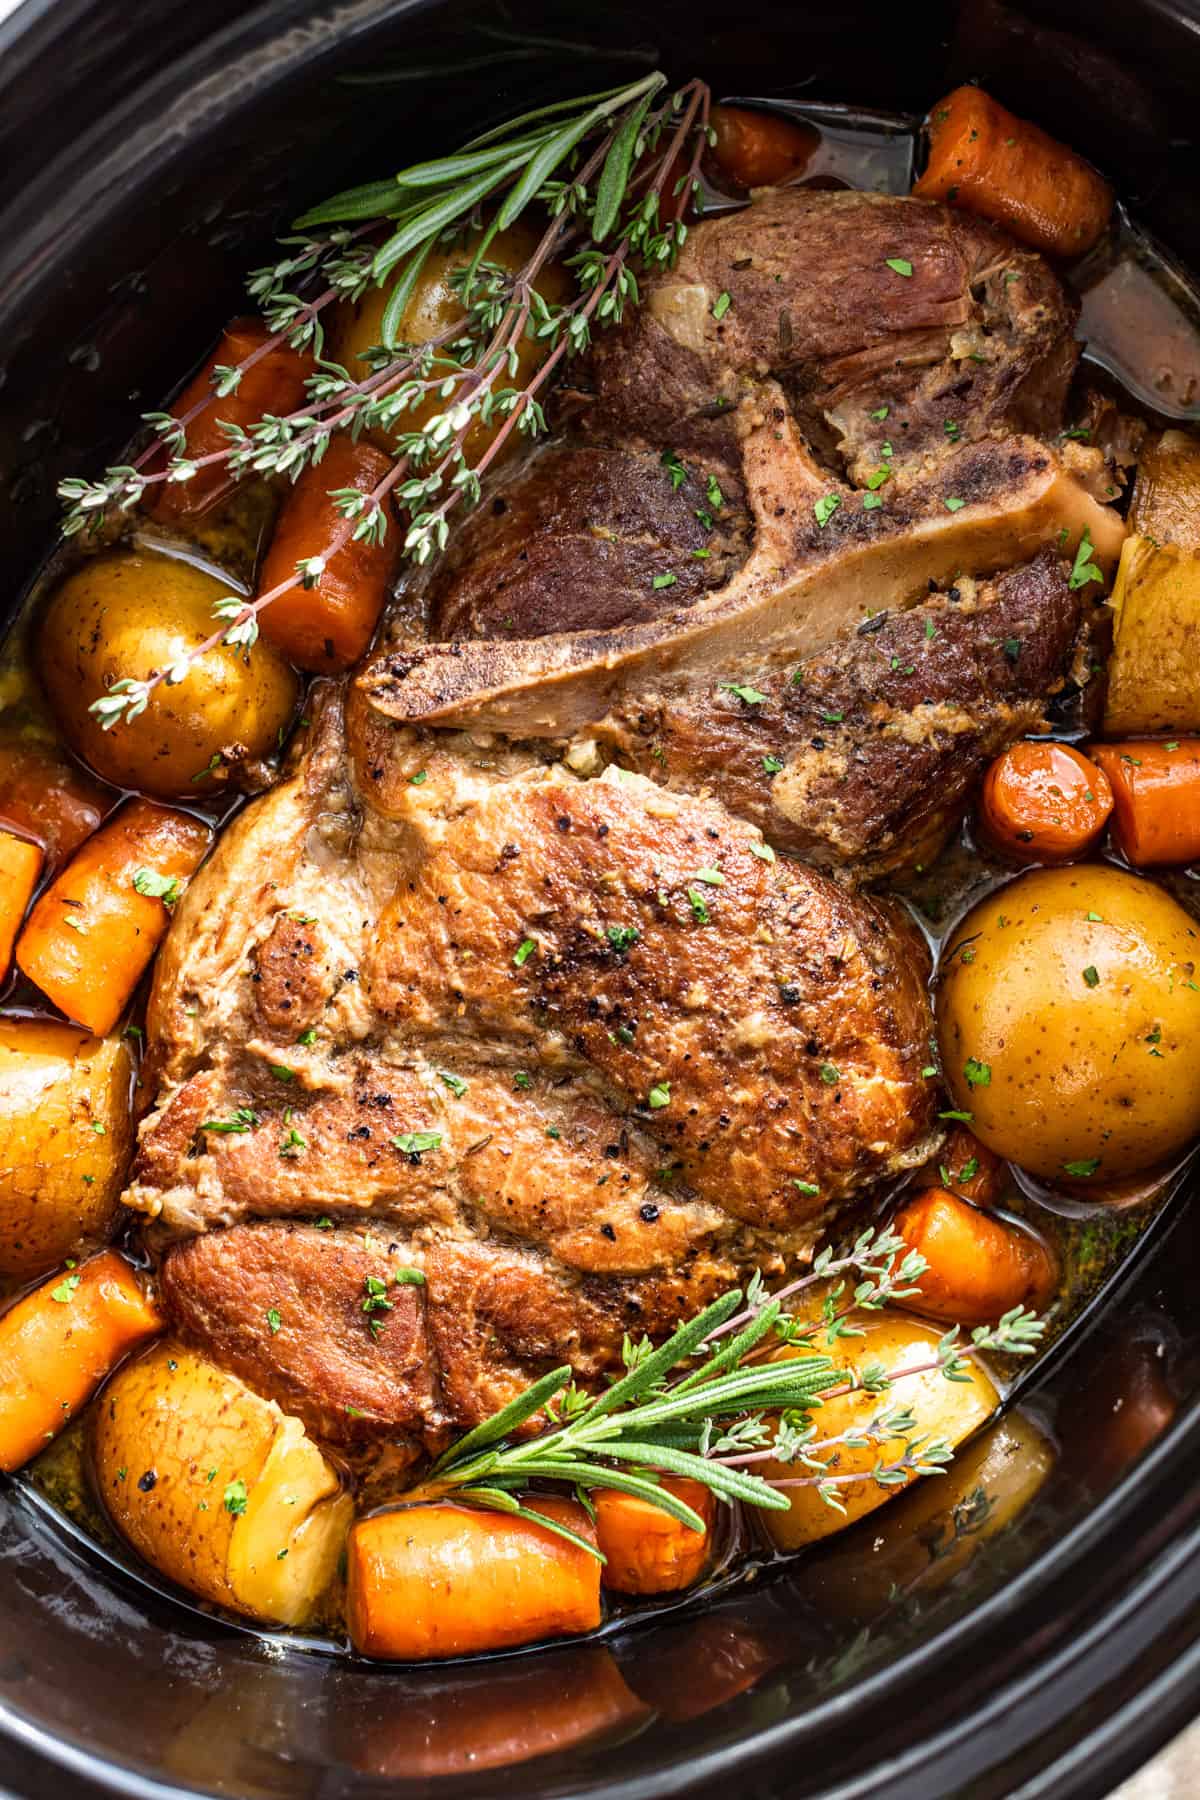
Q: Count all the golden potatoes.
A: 7